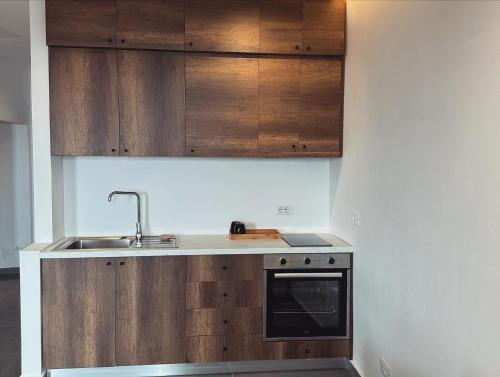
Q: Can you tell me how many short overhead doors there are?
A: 5